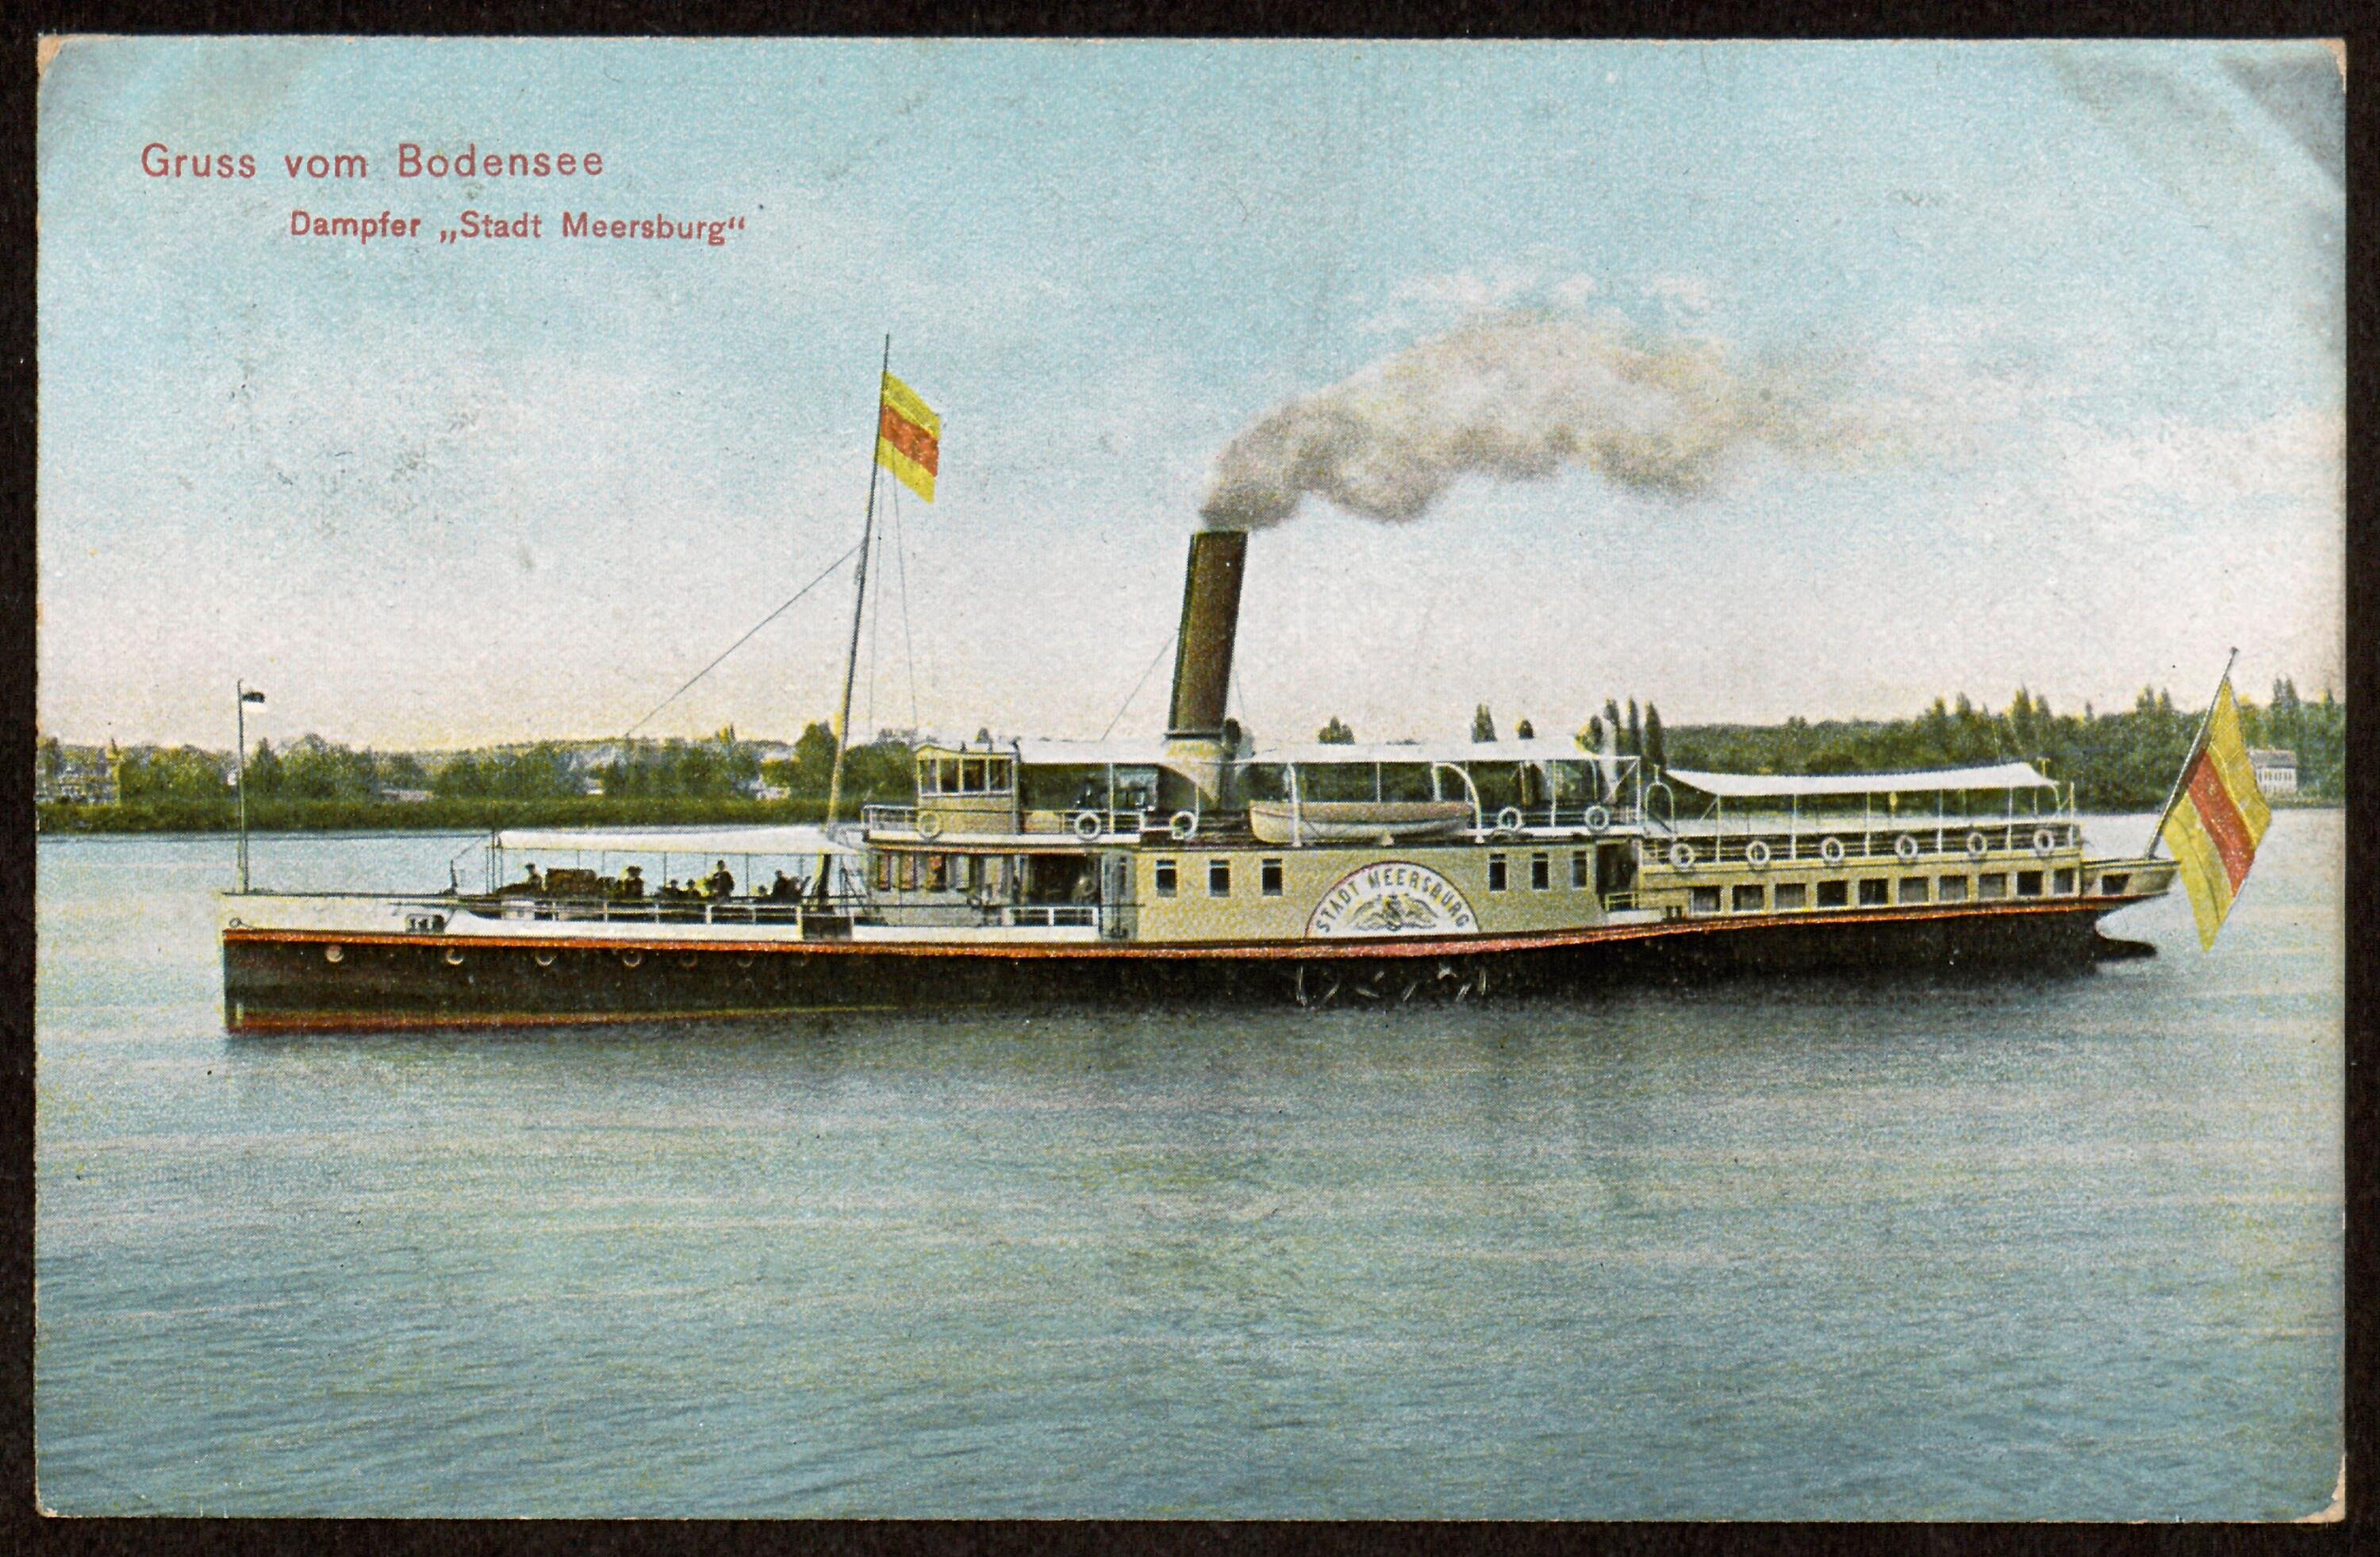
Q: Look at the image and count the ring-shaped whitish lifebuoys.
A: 11